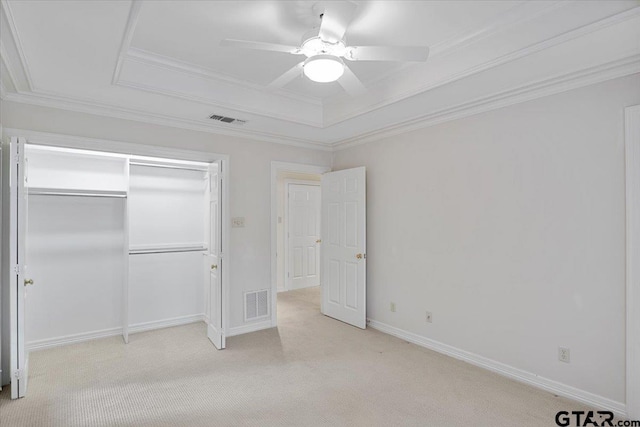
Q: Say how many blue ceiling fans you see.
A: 0